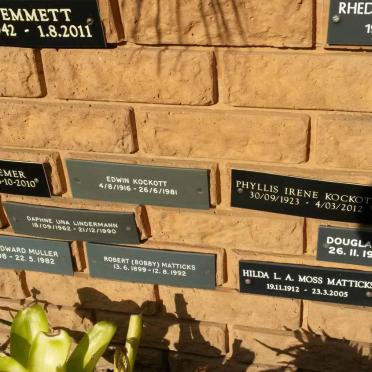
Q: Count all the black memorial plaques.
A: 4